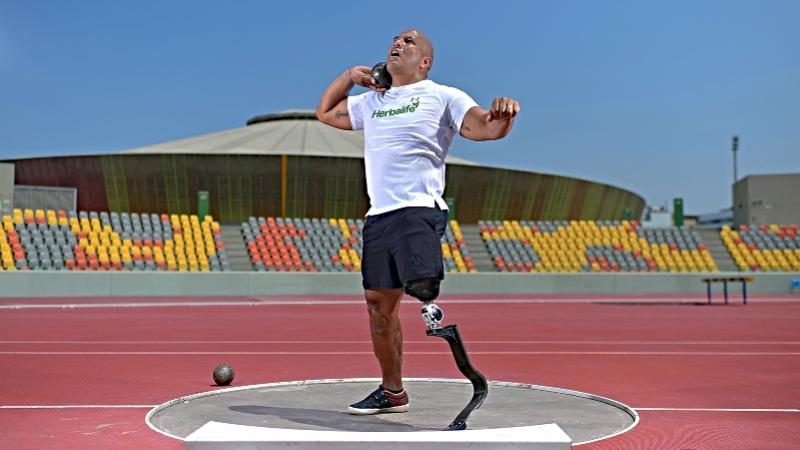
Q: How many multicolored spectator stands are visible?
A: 4